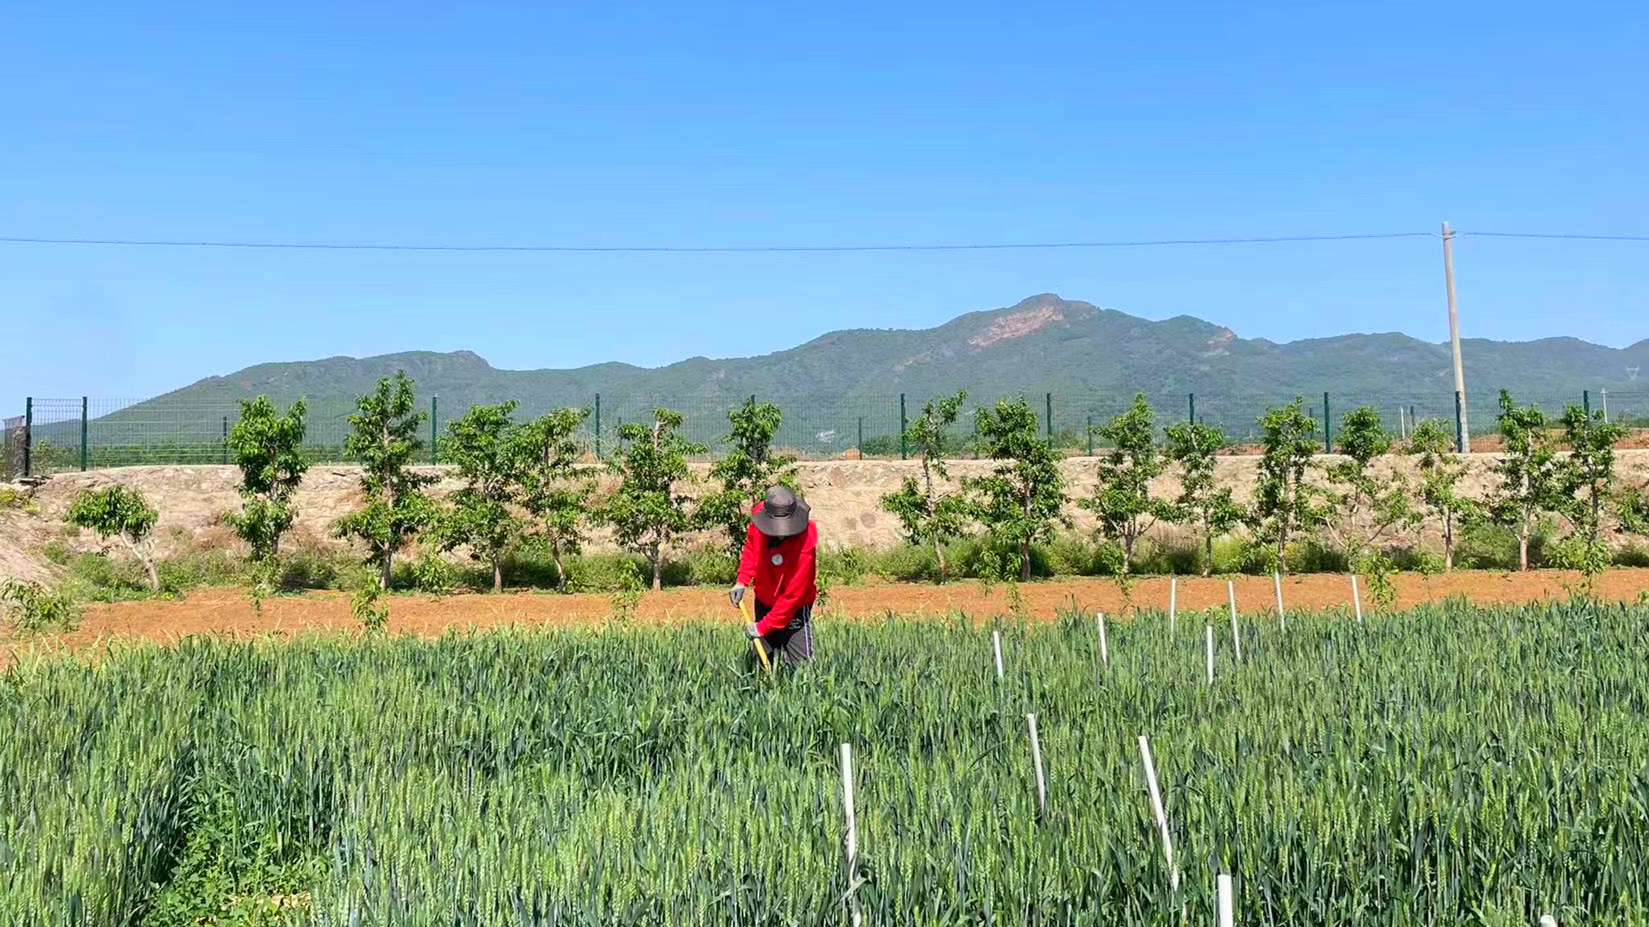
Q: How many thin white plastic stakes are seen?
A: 12